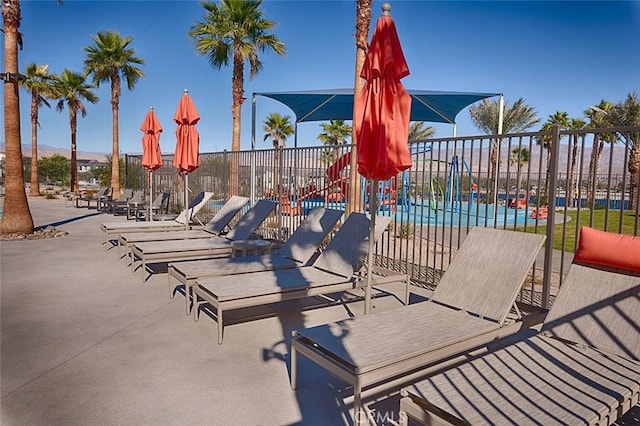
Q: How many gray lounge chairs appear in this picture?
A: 11